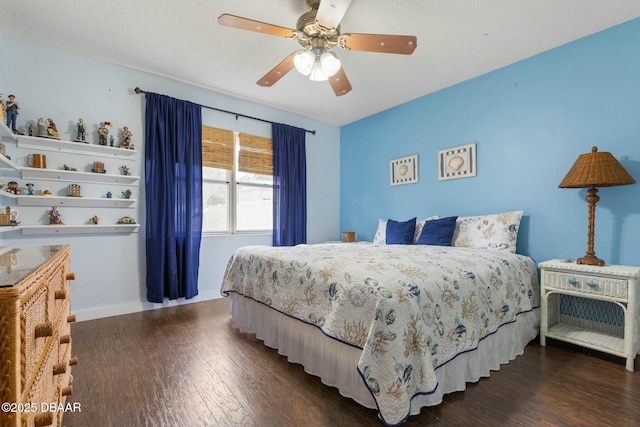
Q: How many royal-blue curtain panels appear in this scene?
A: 2